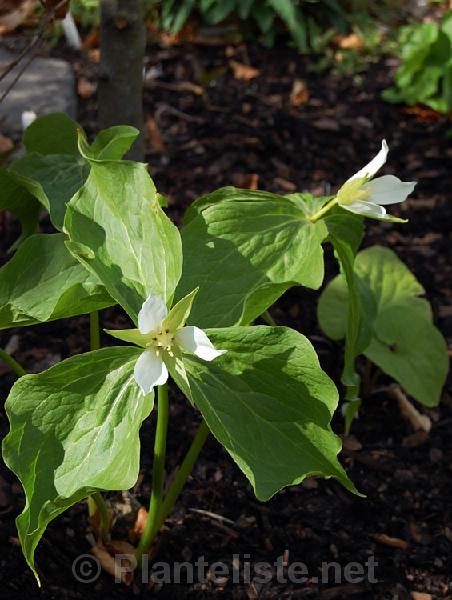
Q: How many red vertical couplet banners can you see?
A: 0